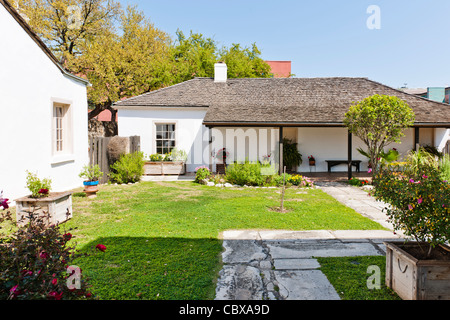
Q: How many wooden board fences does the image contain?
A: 1